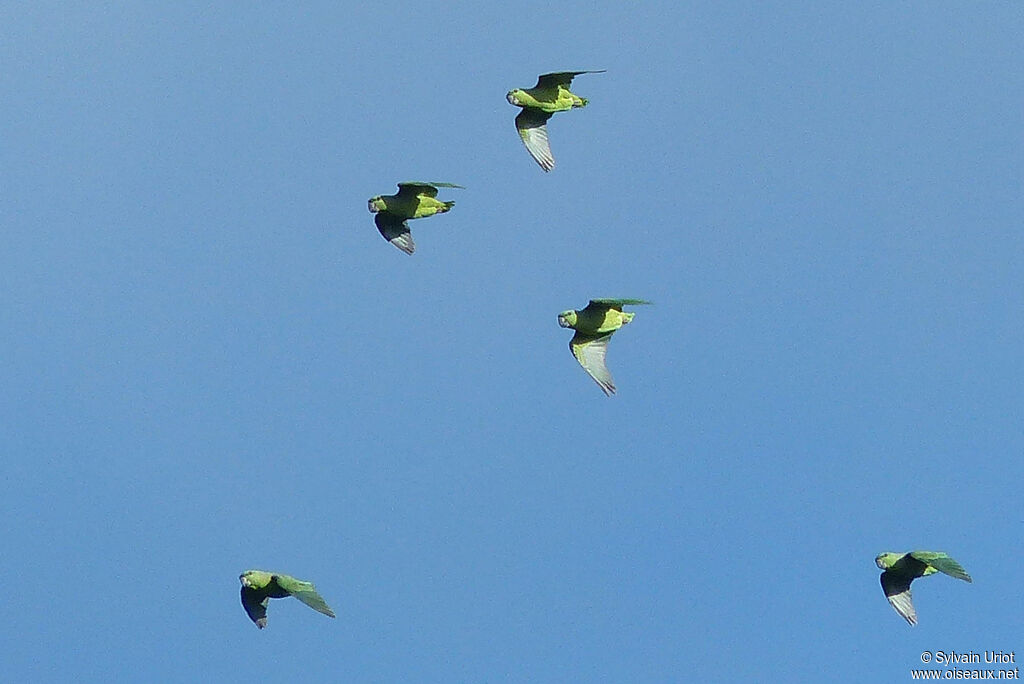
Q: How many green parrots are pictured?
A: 5